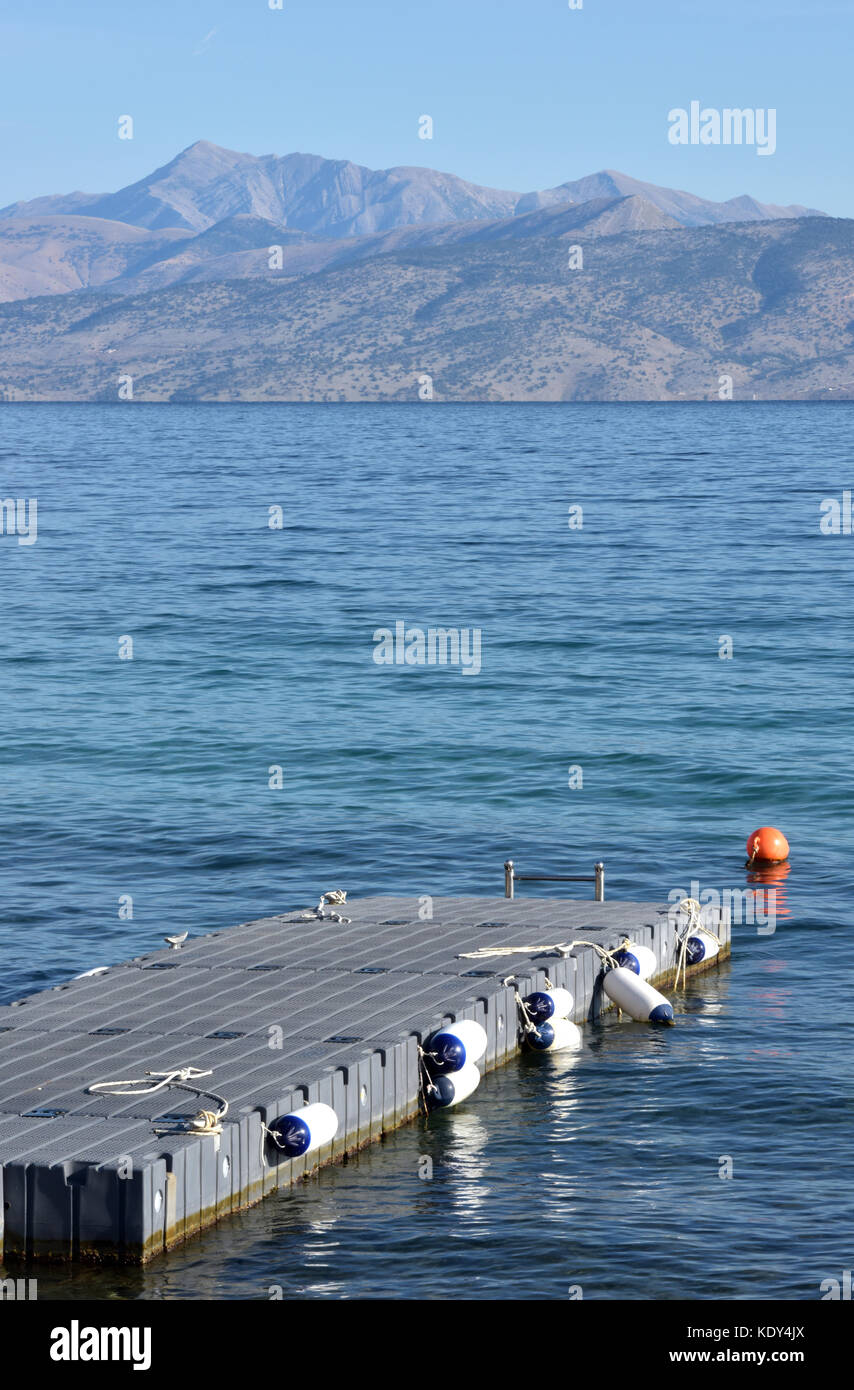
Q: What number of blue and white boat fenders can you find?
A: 8